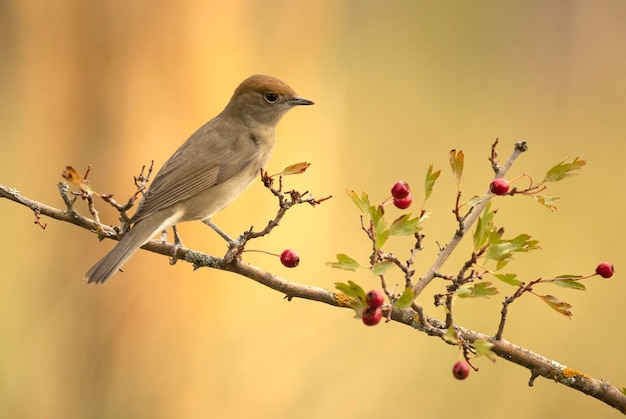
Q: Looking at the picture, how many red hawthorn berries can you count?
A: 8